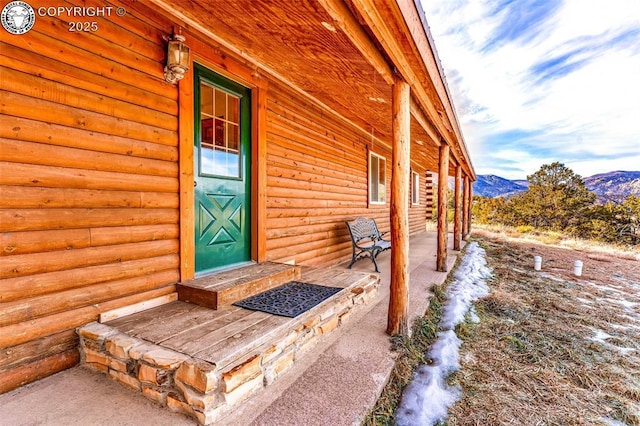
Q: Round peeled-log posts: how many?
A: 5